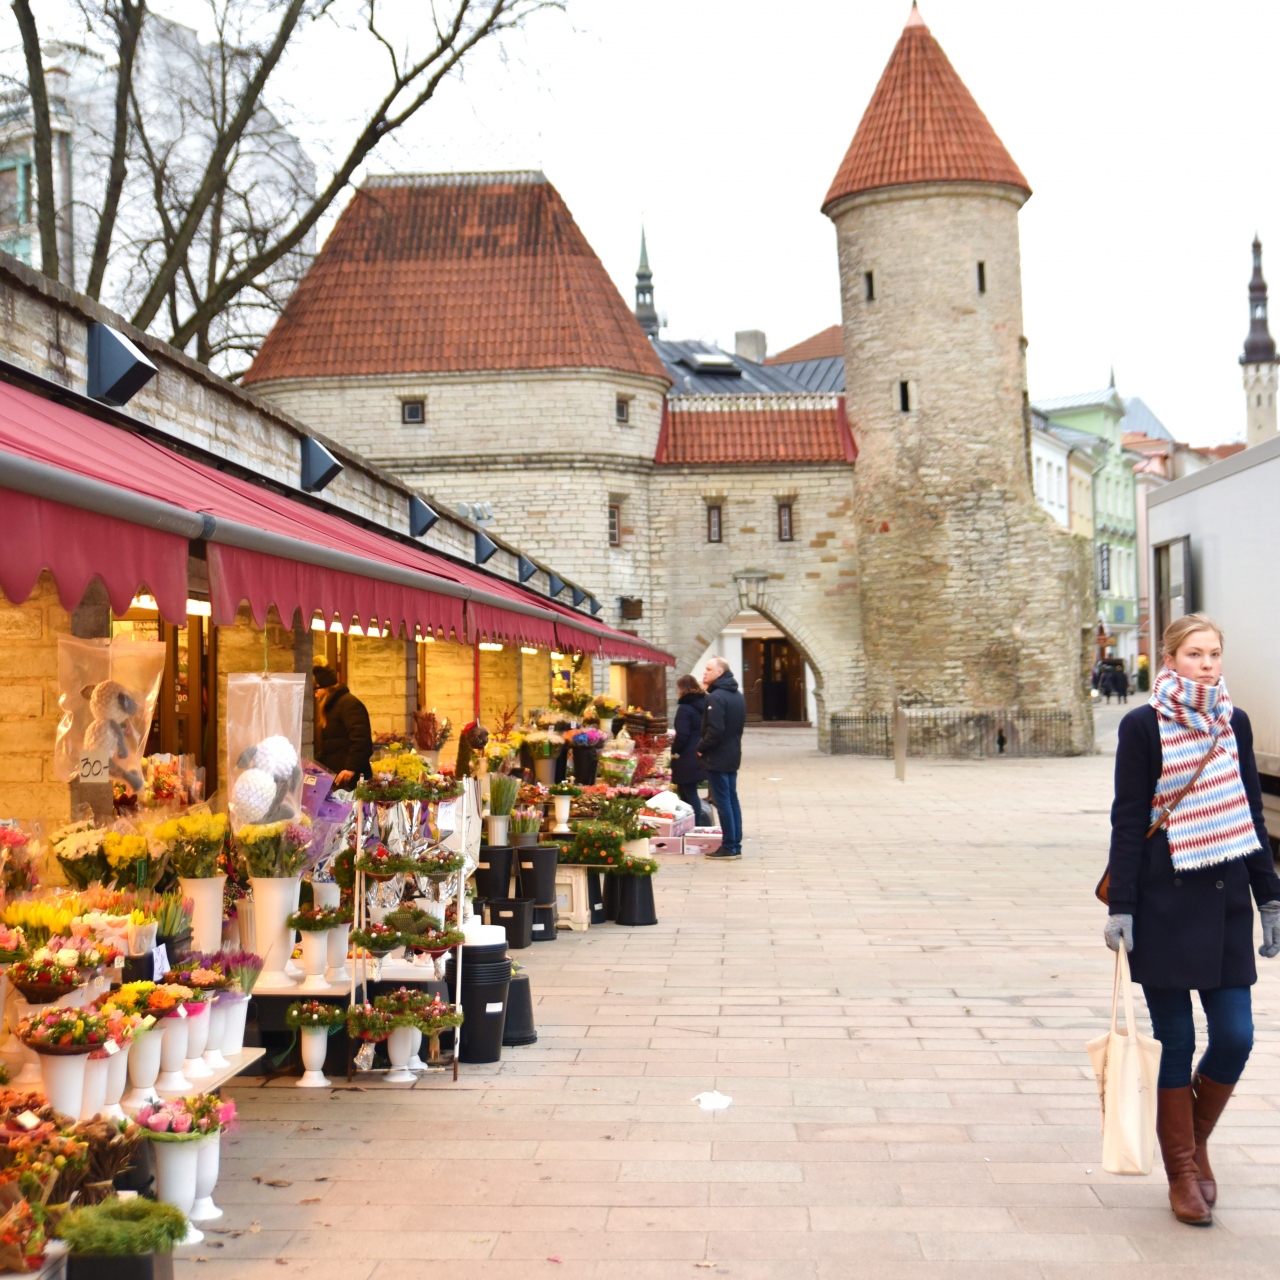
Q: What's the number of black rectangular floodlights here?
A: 8